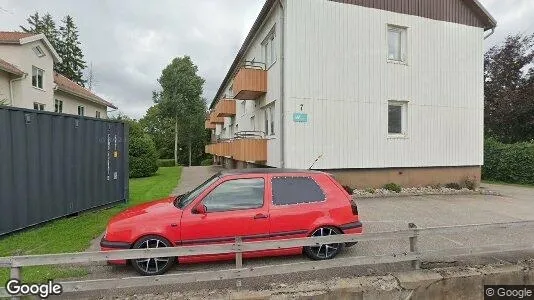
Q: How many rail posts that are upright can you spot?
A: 3